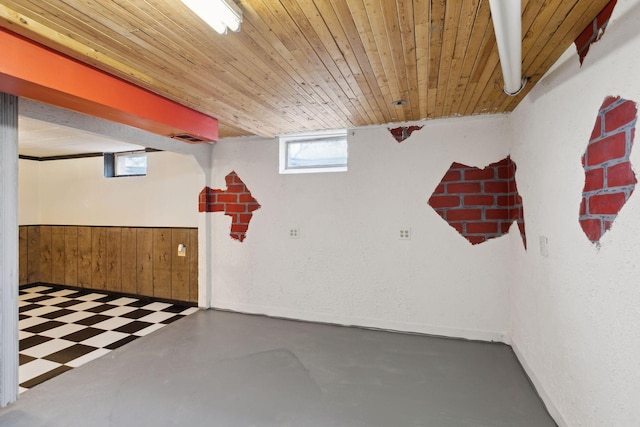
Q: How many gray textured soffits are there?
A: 1